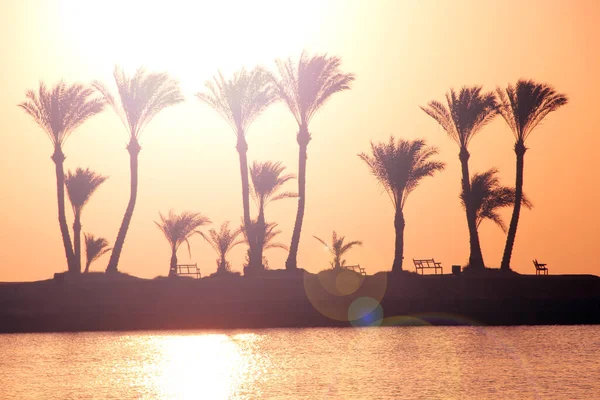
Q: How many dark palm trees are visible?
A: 15